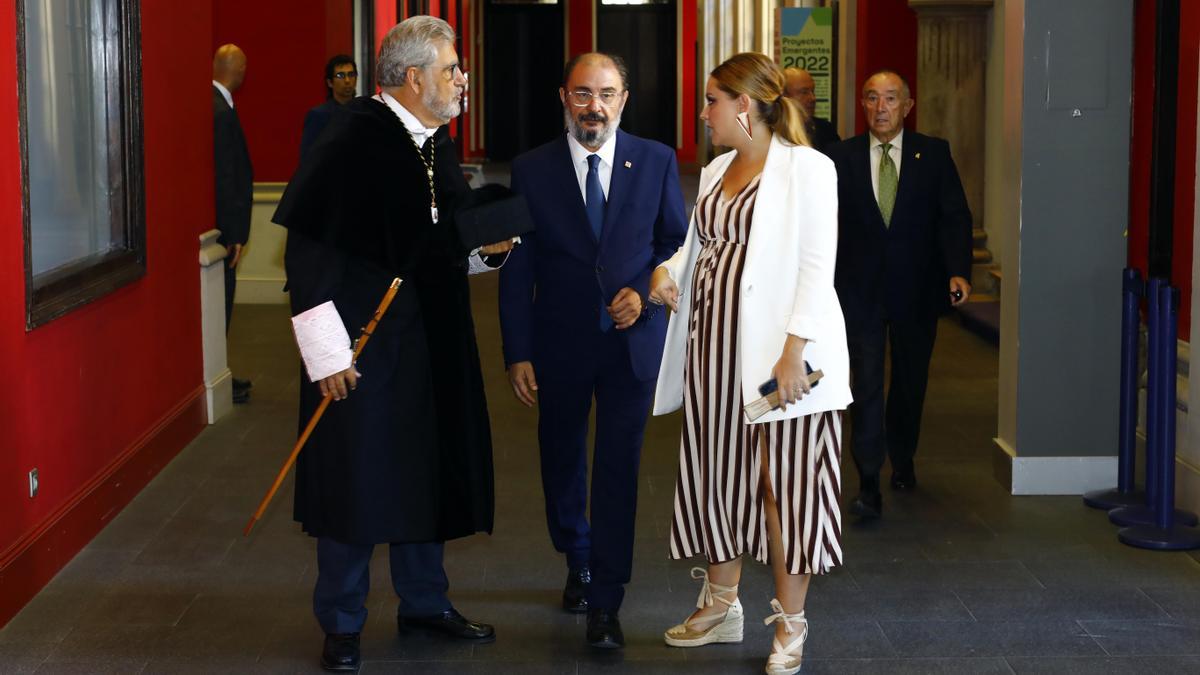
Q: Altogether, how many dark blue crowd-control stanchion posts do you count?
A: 3